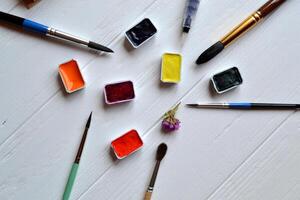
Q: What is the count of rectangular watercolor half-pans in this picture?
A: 6